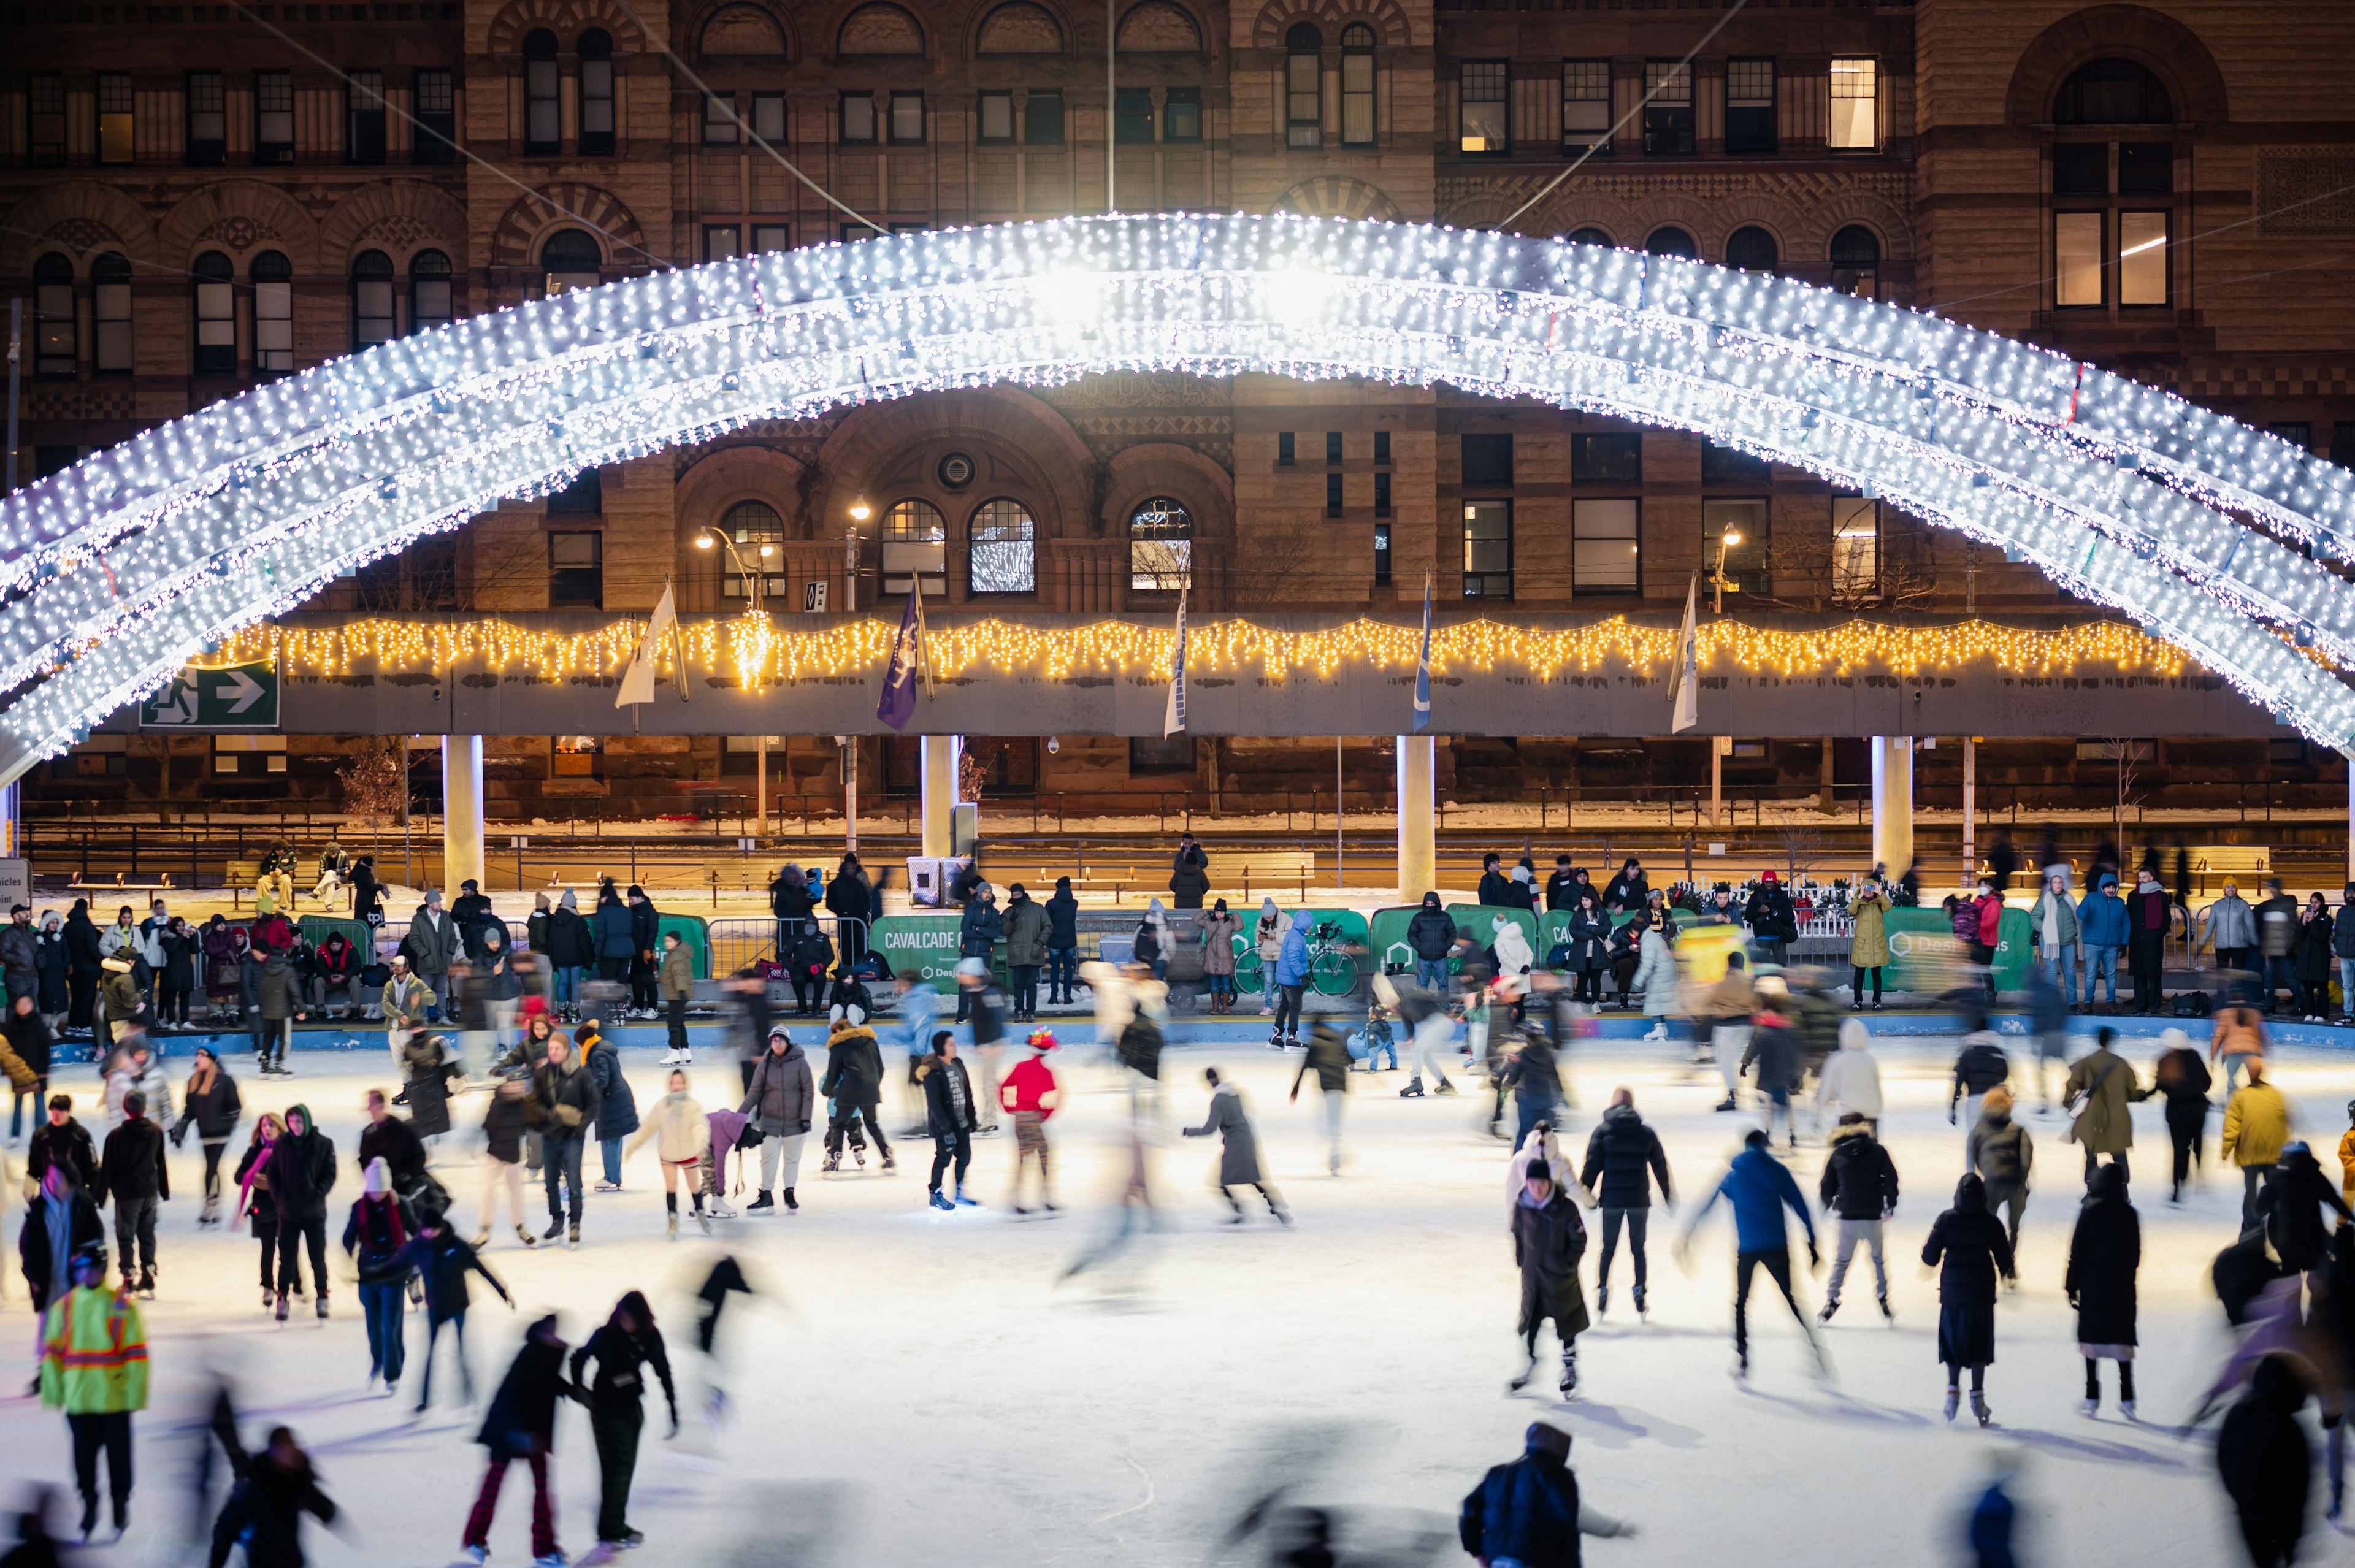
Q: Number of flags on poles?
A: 5